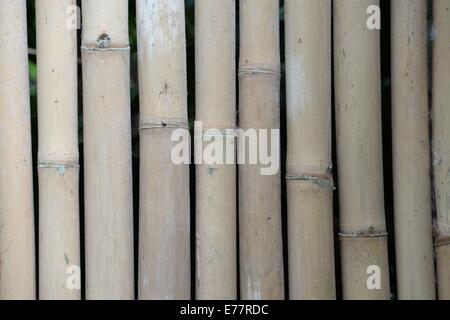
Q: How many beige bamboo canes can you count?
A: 10